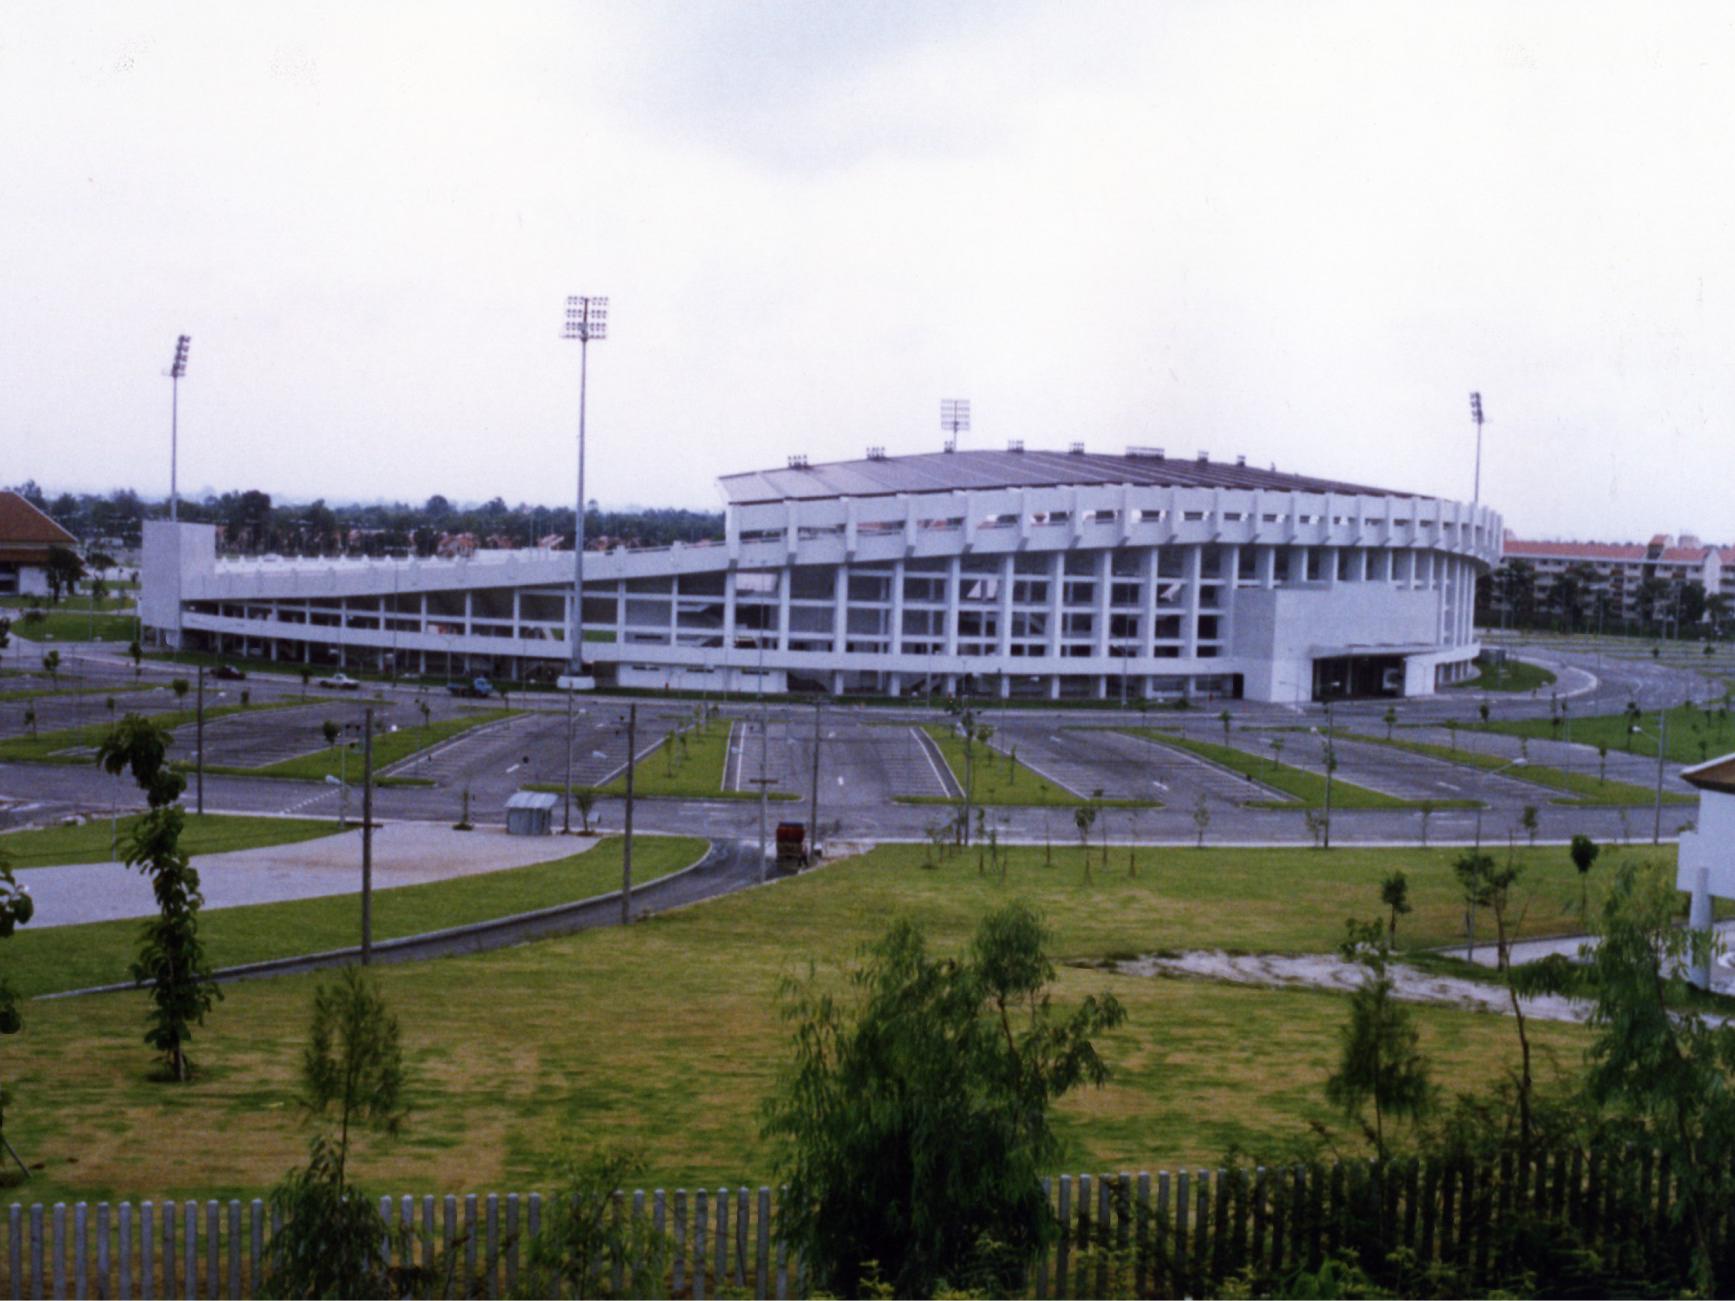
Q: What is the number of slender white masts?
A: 4